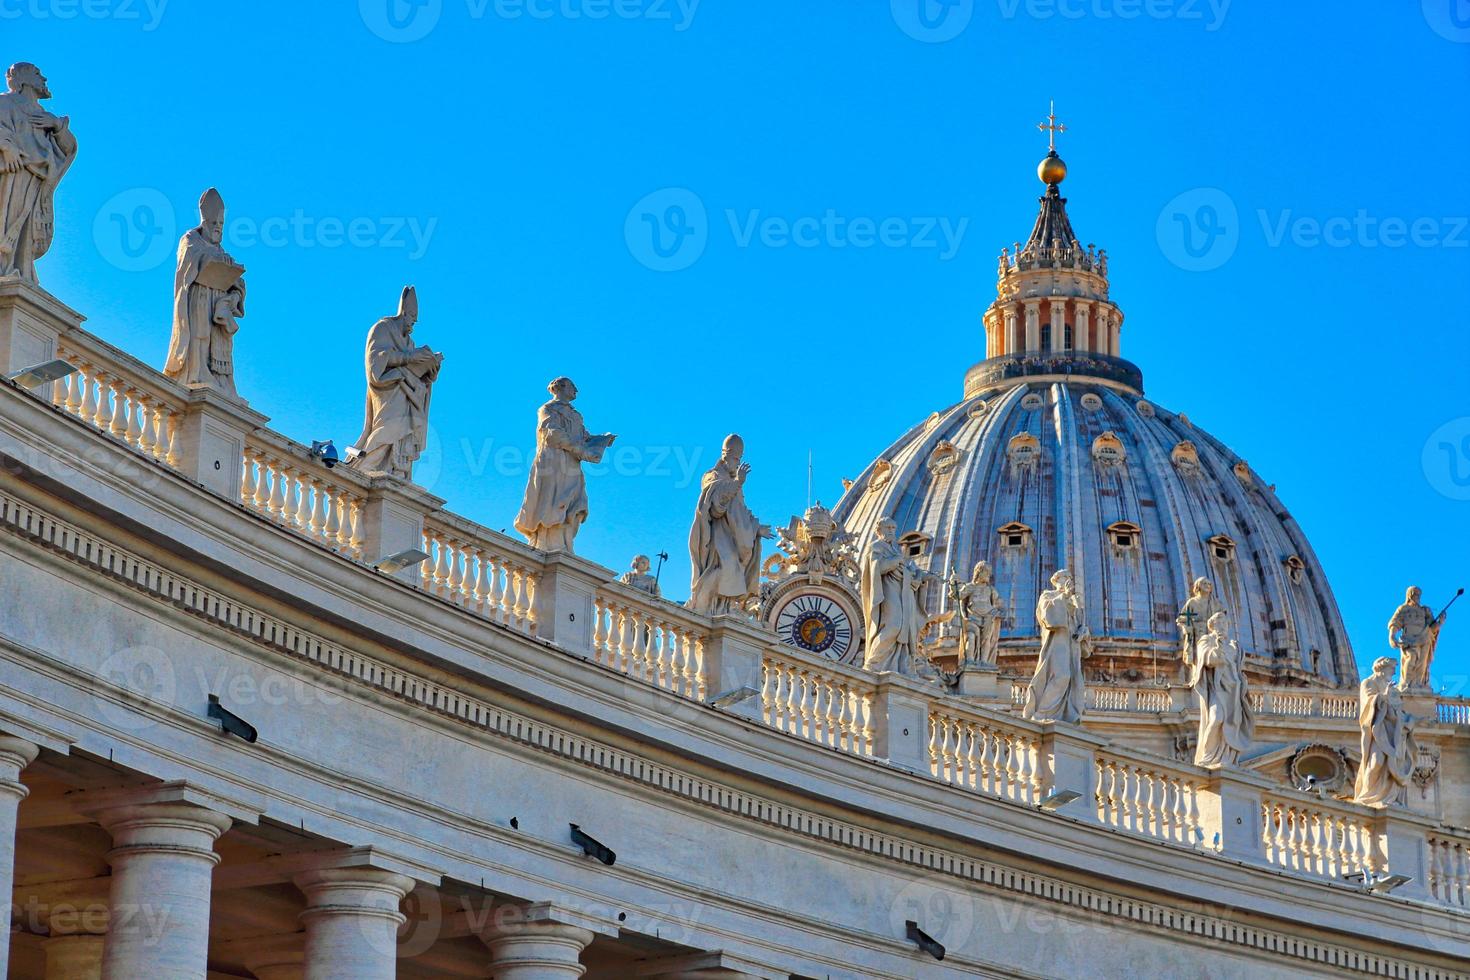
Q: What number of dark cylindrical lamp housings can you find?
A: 3